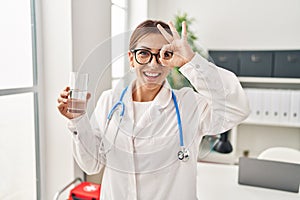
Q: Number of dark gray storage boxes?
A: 3